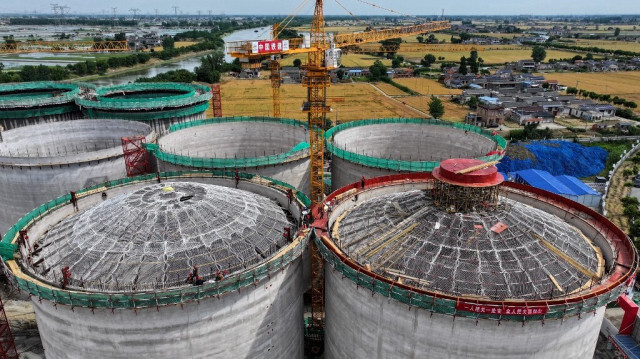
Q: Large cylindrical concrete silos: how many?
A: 7